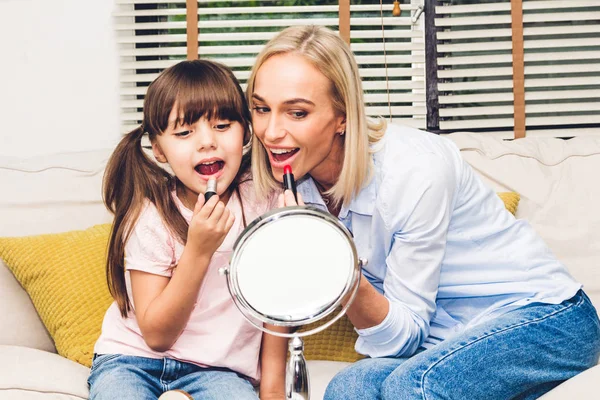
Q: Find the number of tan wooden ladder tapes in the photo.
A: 3